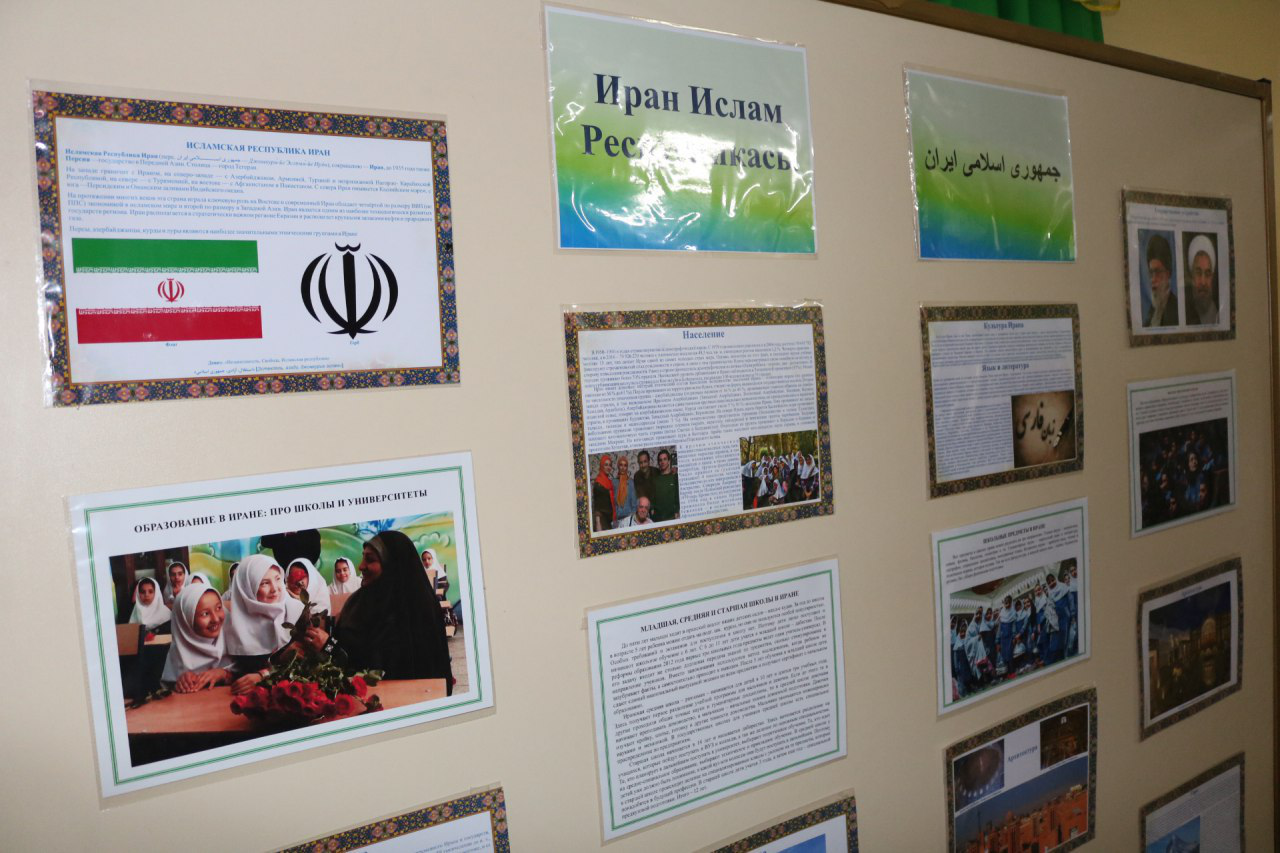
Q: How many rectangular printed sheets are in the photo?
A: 15